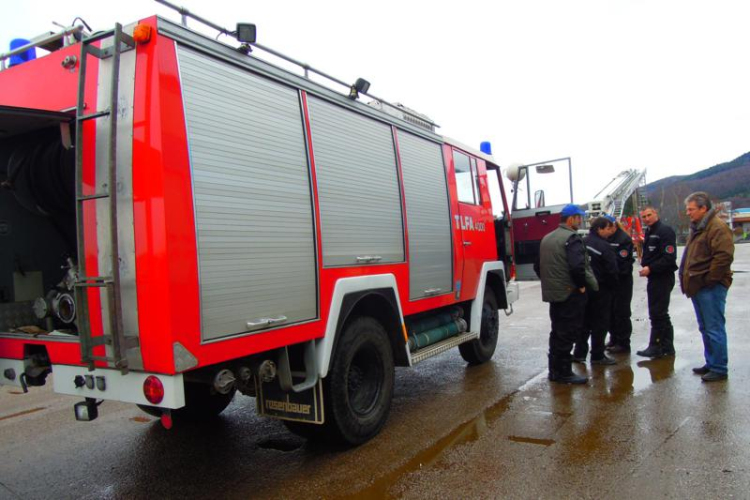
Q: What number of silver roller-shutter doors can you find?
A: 3